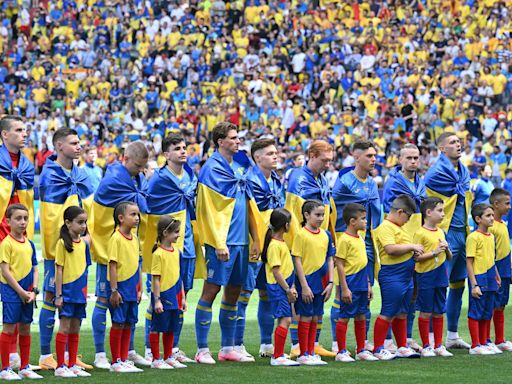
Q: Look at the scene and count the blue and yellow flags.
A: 10